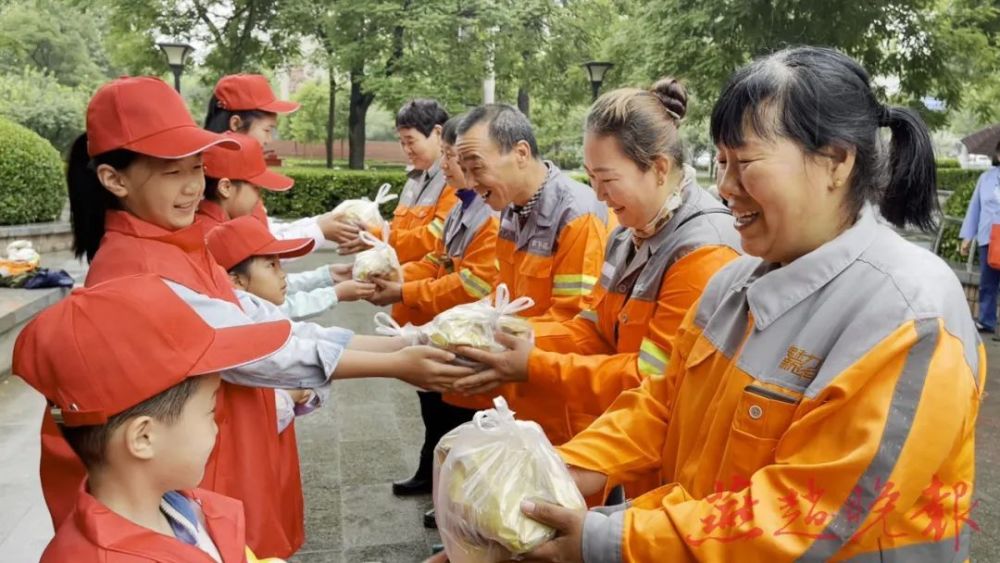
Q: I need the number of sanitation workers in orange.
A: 5